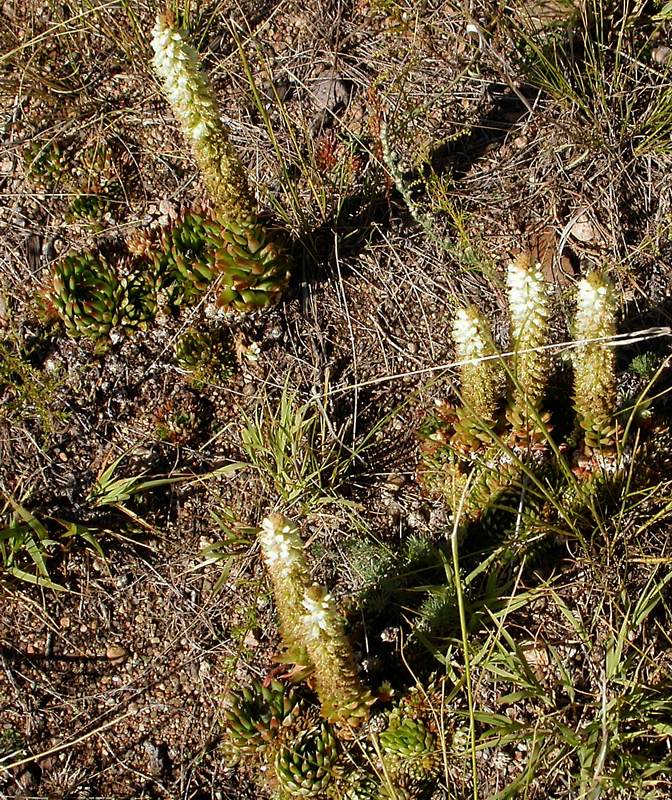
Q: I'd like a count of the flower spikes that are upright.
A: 6